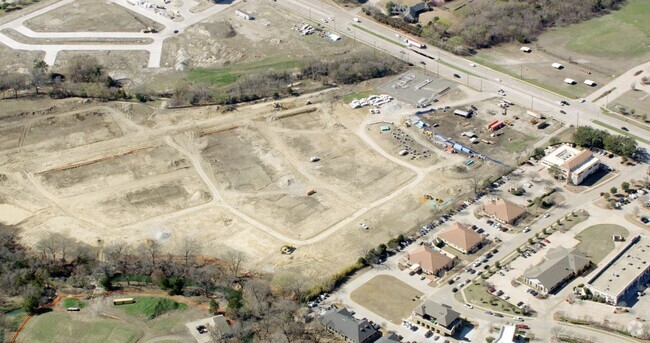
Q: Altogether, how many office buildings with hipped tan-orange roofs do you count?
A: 3